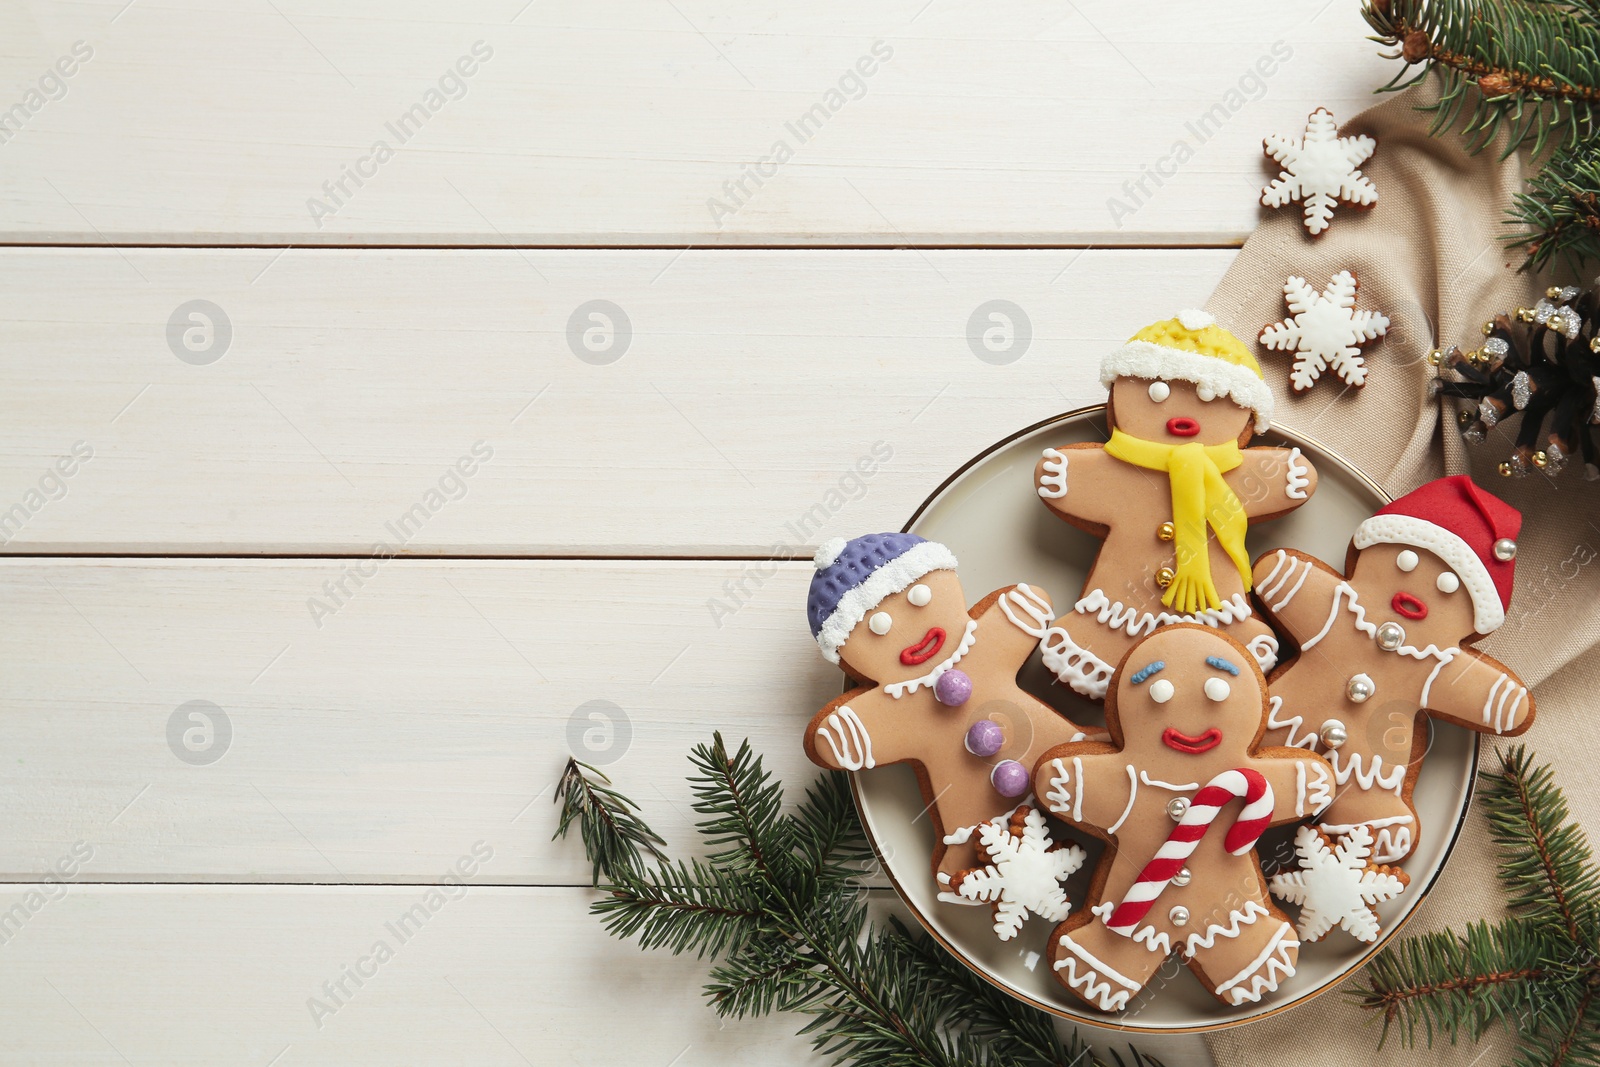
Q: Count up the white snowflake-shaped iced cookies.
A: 4